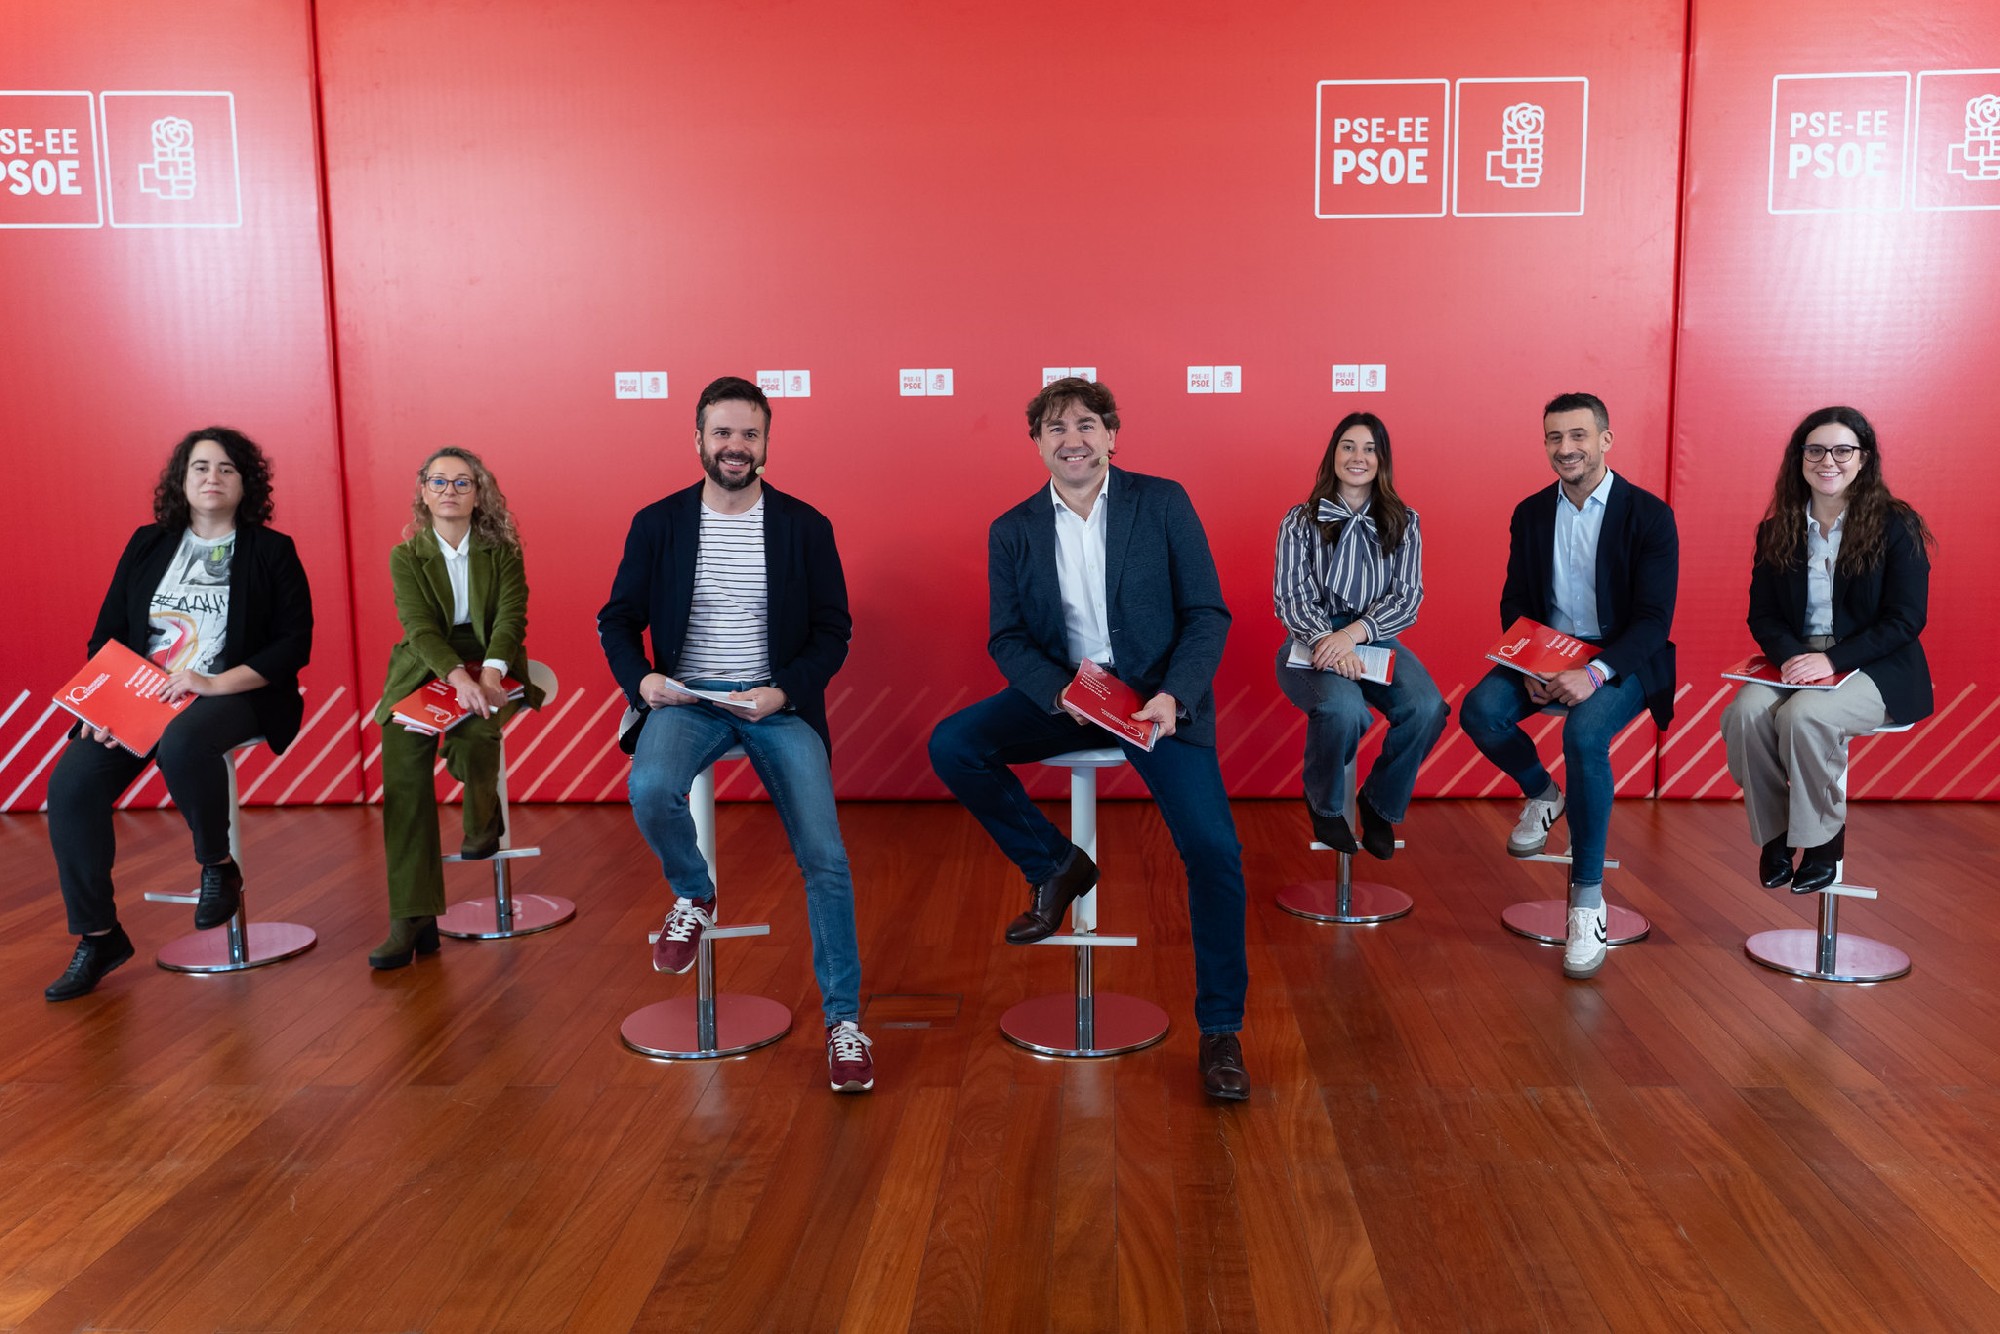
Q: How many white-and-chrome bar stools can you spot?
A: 7